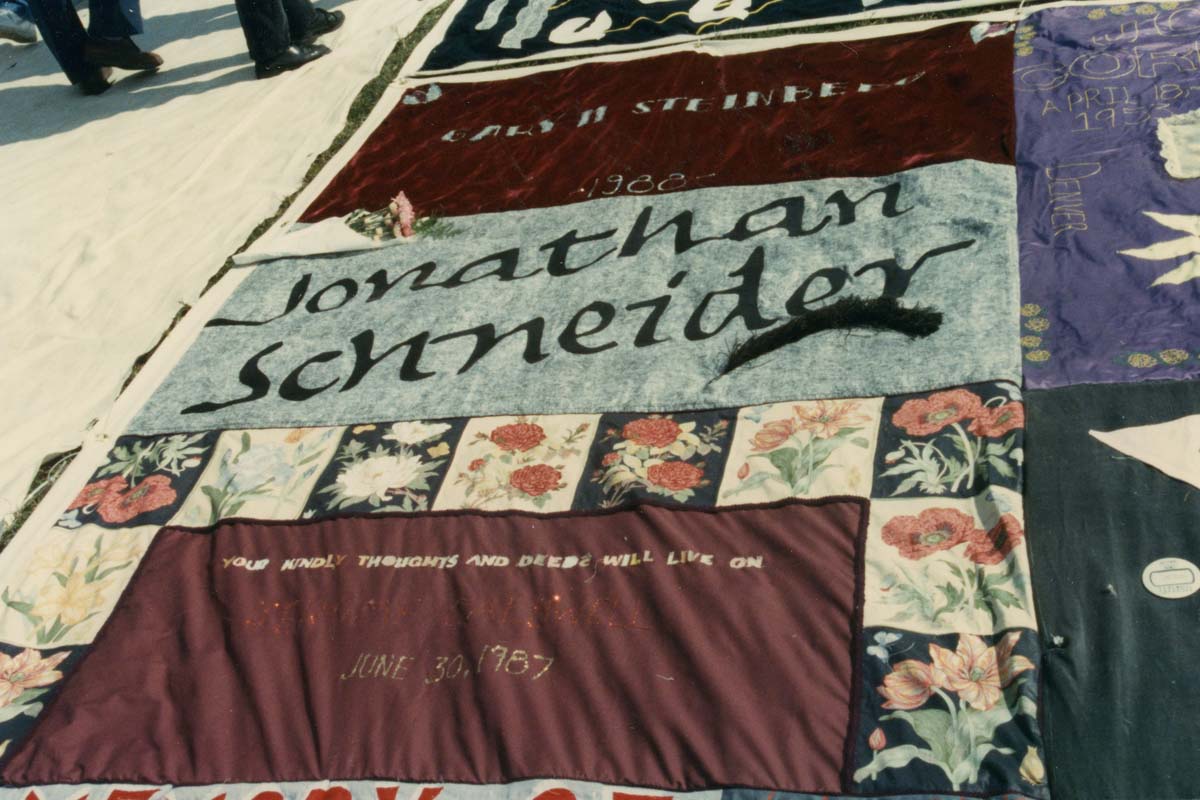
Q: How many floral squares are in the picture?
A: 11